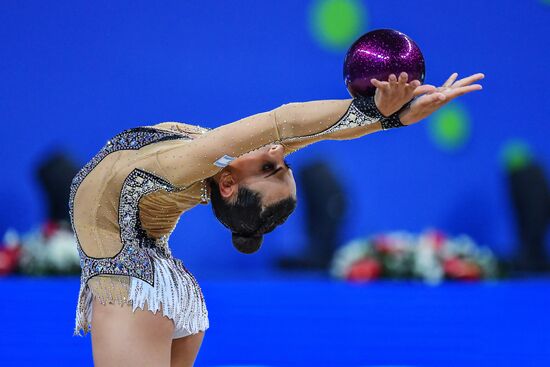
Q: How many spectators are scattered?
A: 0